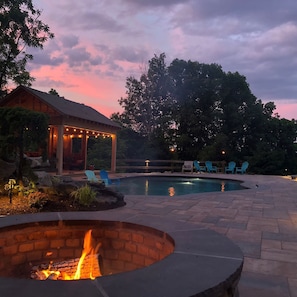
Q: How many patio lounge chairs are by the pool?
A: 7